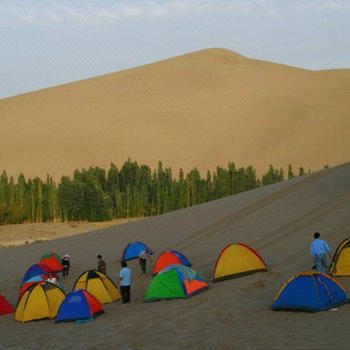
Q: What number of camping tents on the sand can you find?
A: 13